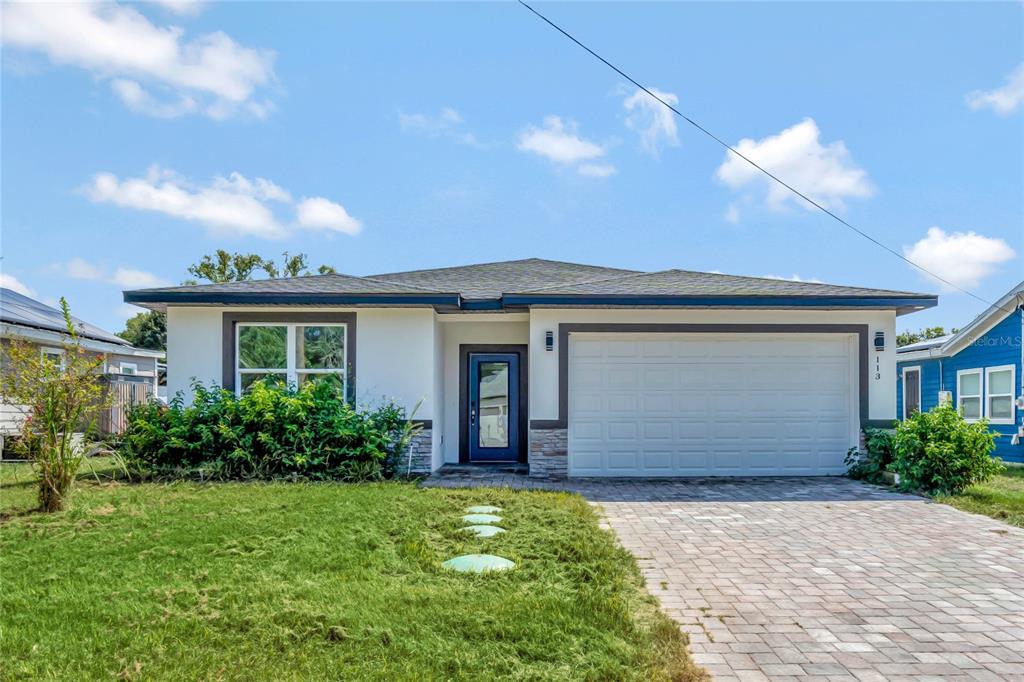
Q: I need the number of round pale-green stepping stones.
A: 4